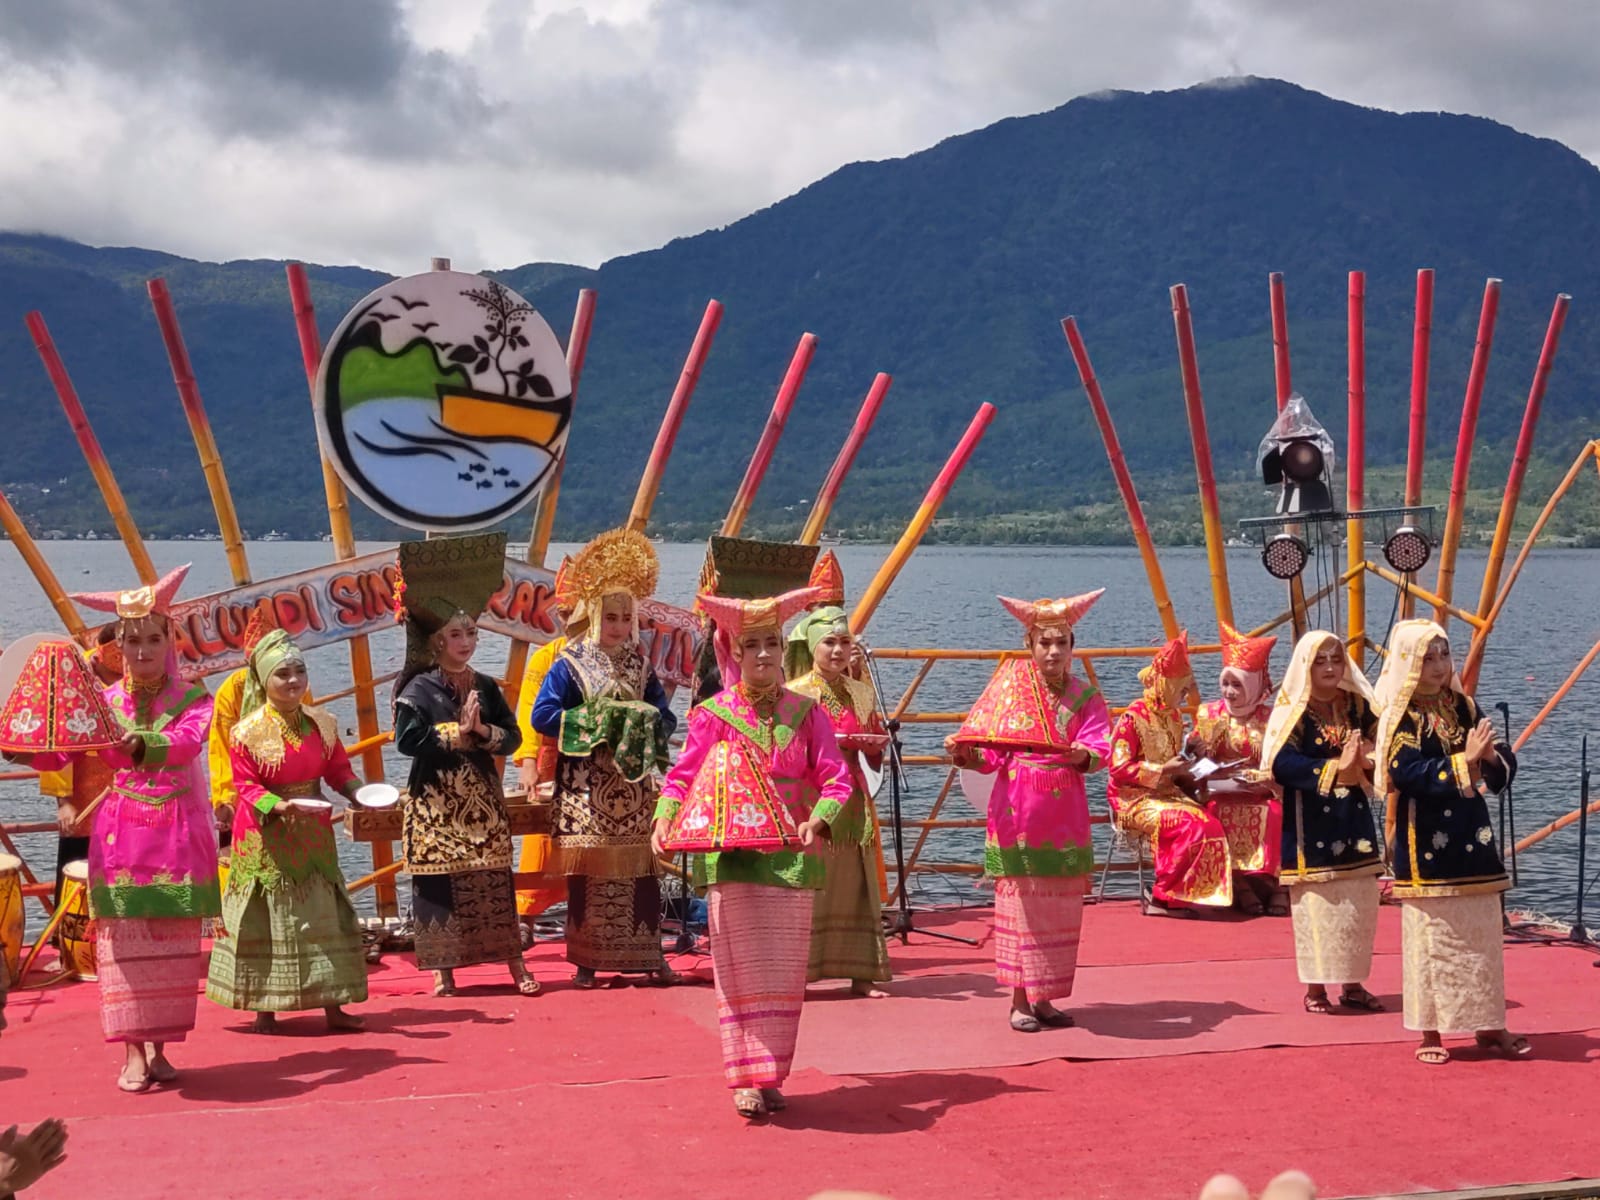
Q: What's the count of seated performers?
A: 2